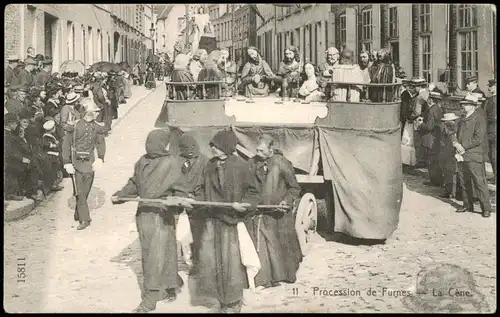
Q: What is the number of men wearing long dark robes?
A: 4